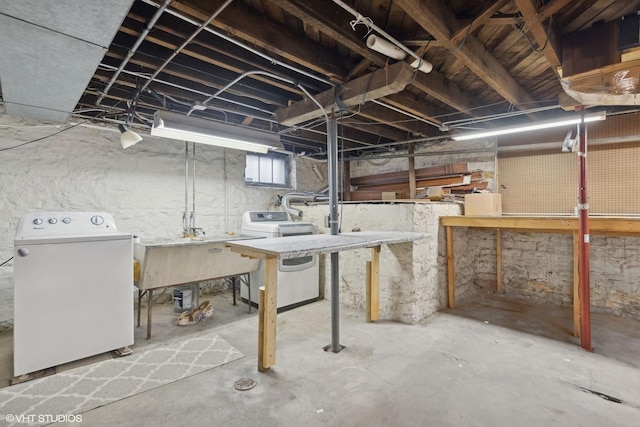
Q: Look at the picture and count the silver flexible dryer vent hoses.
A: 1